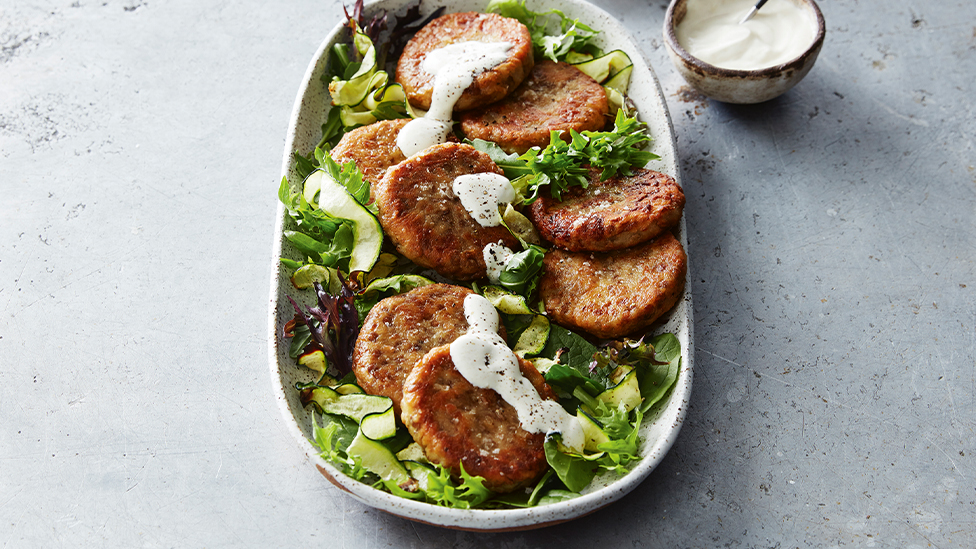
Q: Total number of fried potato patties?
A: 8